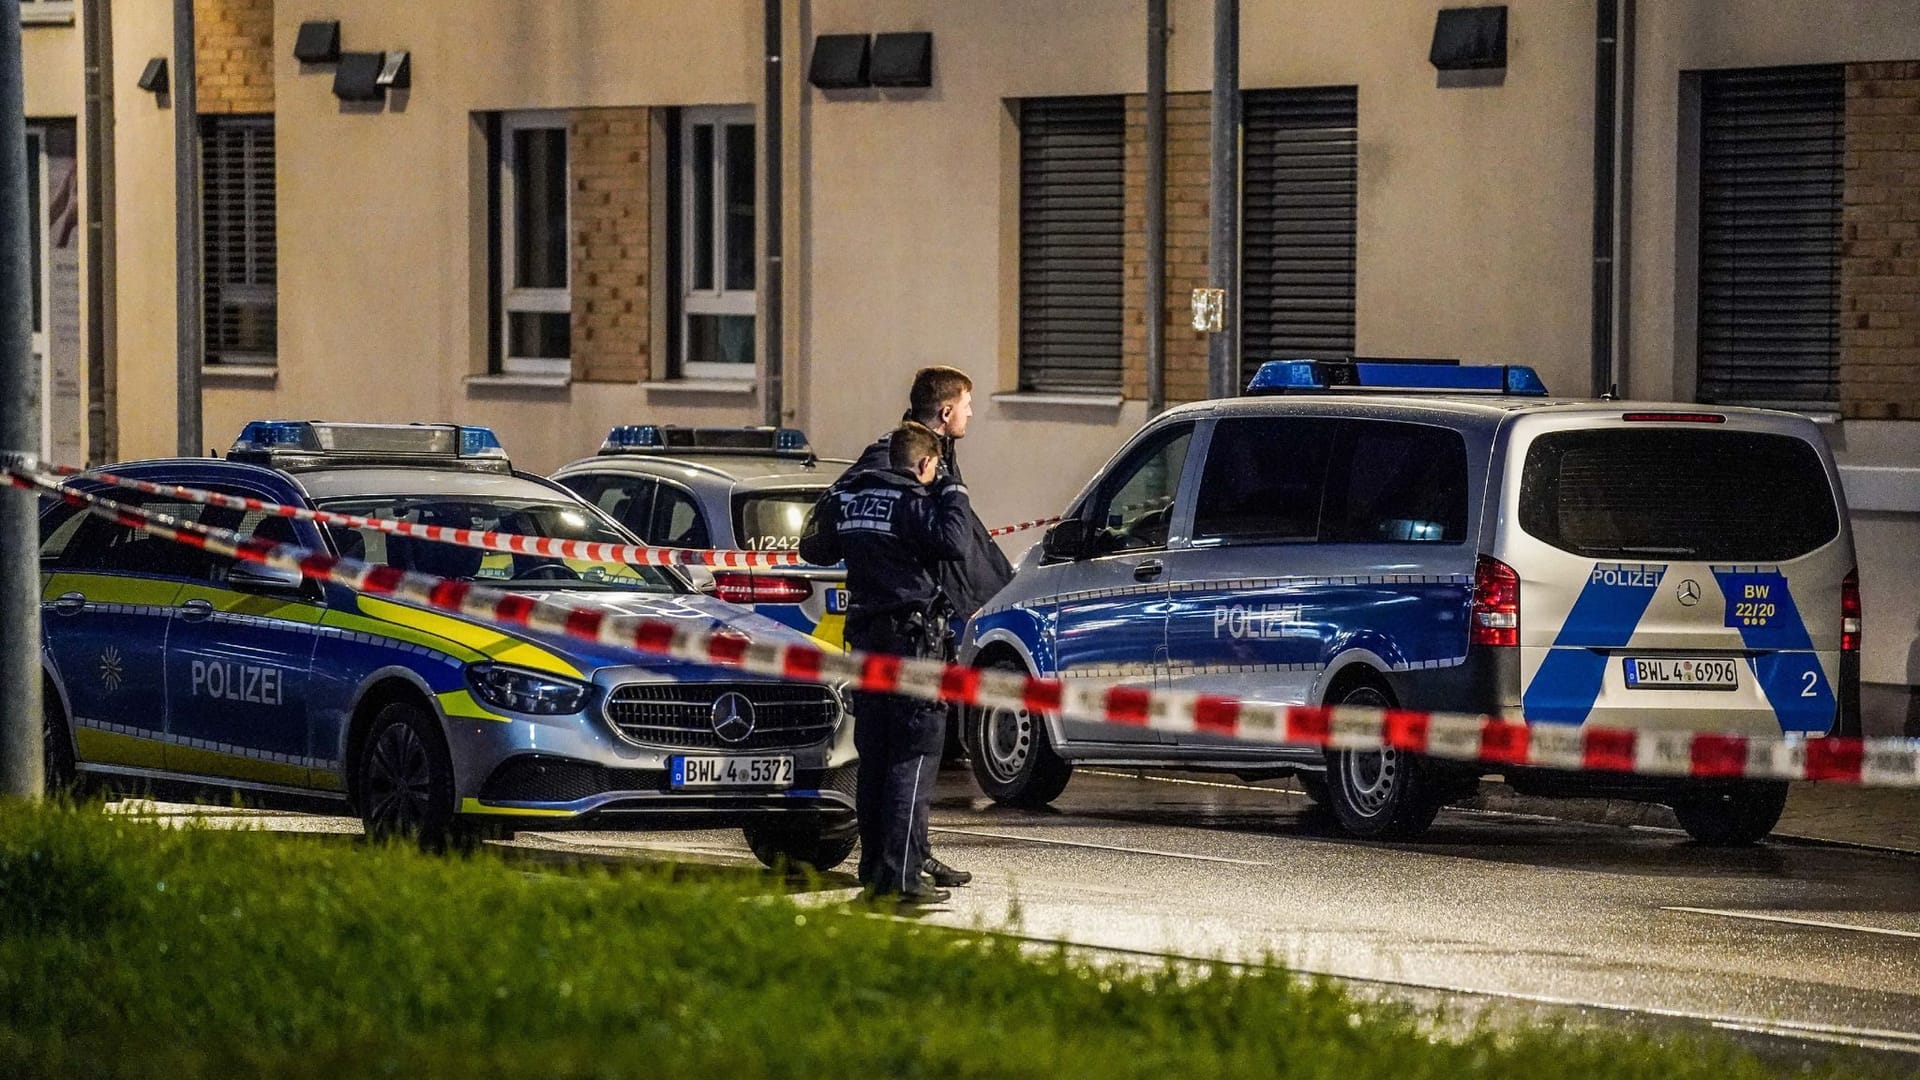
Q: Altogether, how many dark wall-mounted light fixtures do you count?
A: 7